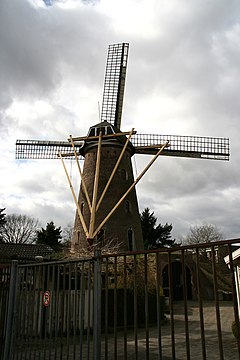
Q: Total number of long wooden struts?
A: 5